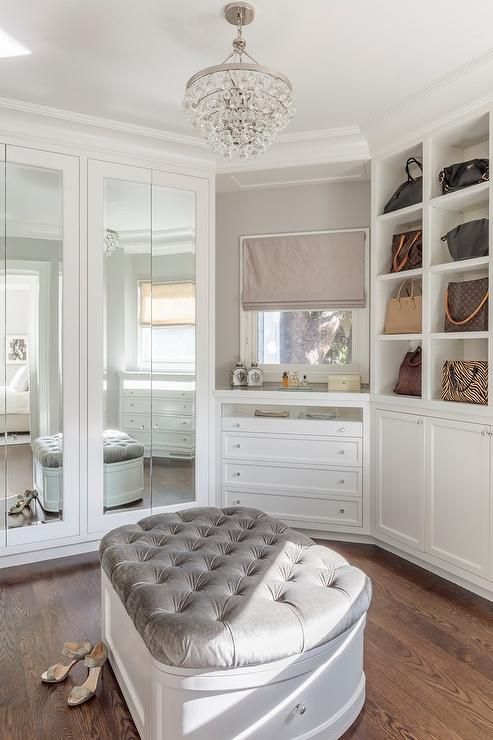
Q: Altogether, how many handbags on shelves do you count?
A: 8